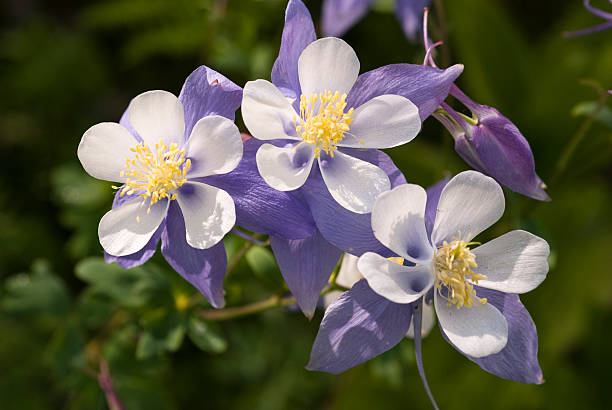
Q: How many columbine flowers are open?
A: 3